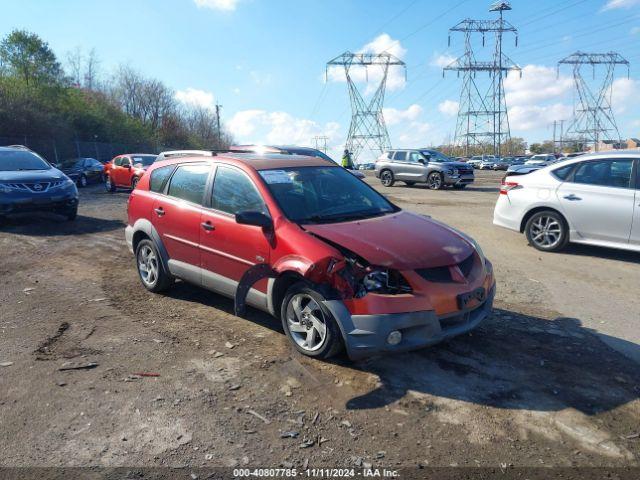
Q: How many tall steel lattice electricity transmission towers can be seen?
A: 3